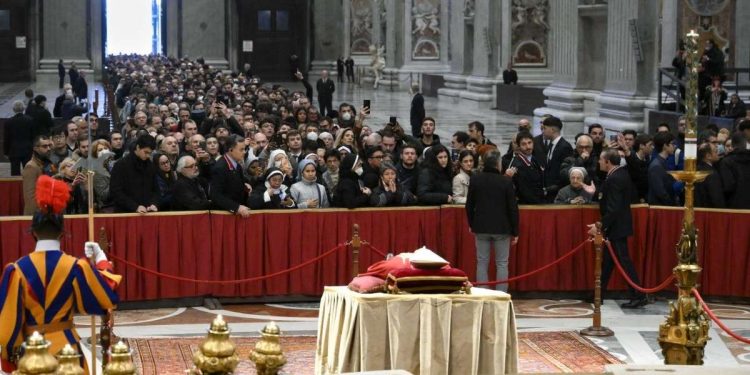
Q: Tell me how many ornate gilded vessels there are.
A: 5